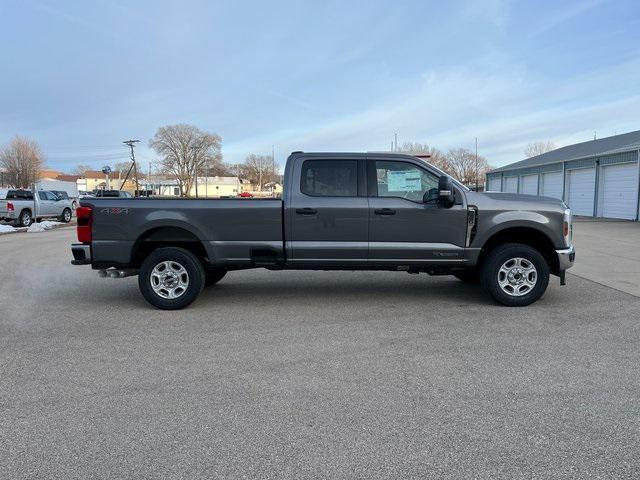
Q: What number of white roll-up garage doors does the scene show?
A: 6